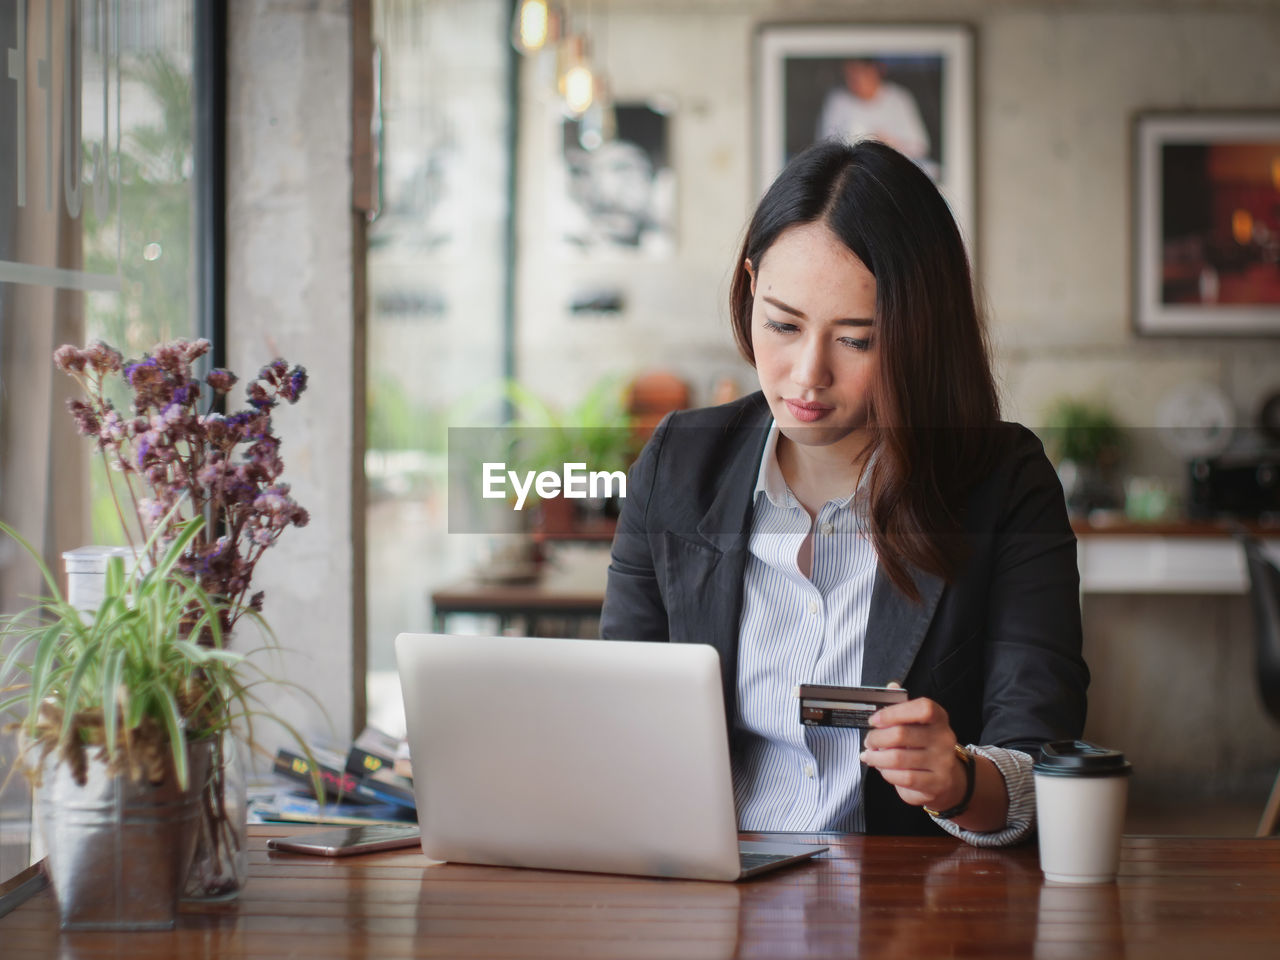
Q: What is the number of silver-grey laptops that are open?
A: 1